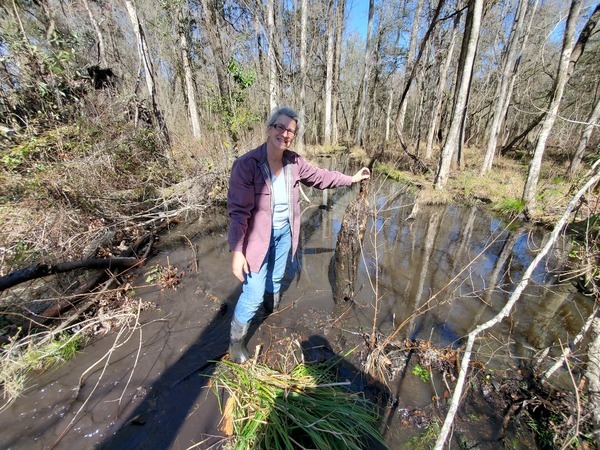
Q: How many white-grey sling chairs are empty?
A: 0